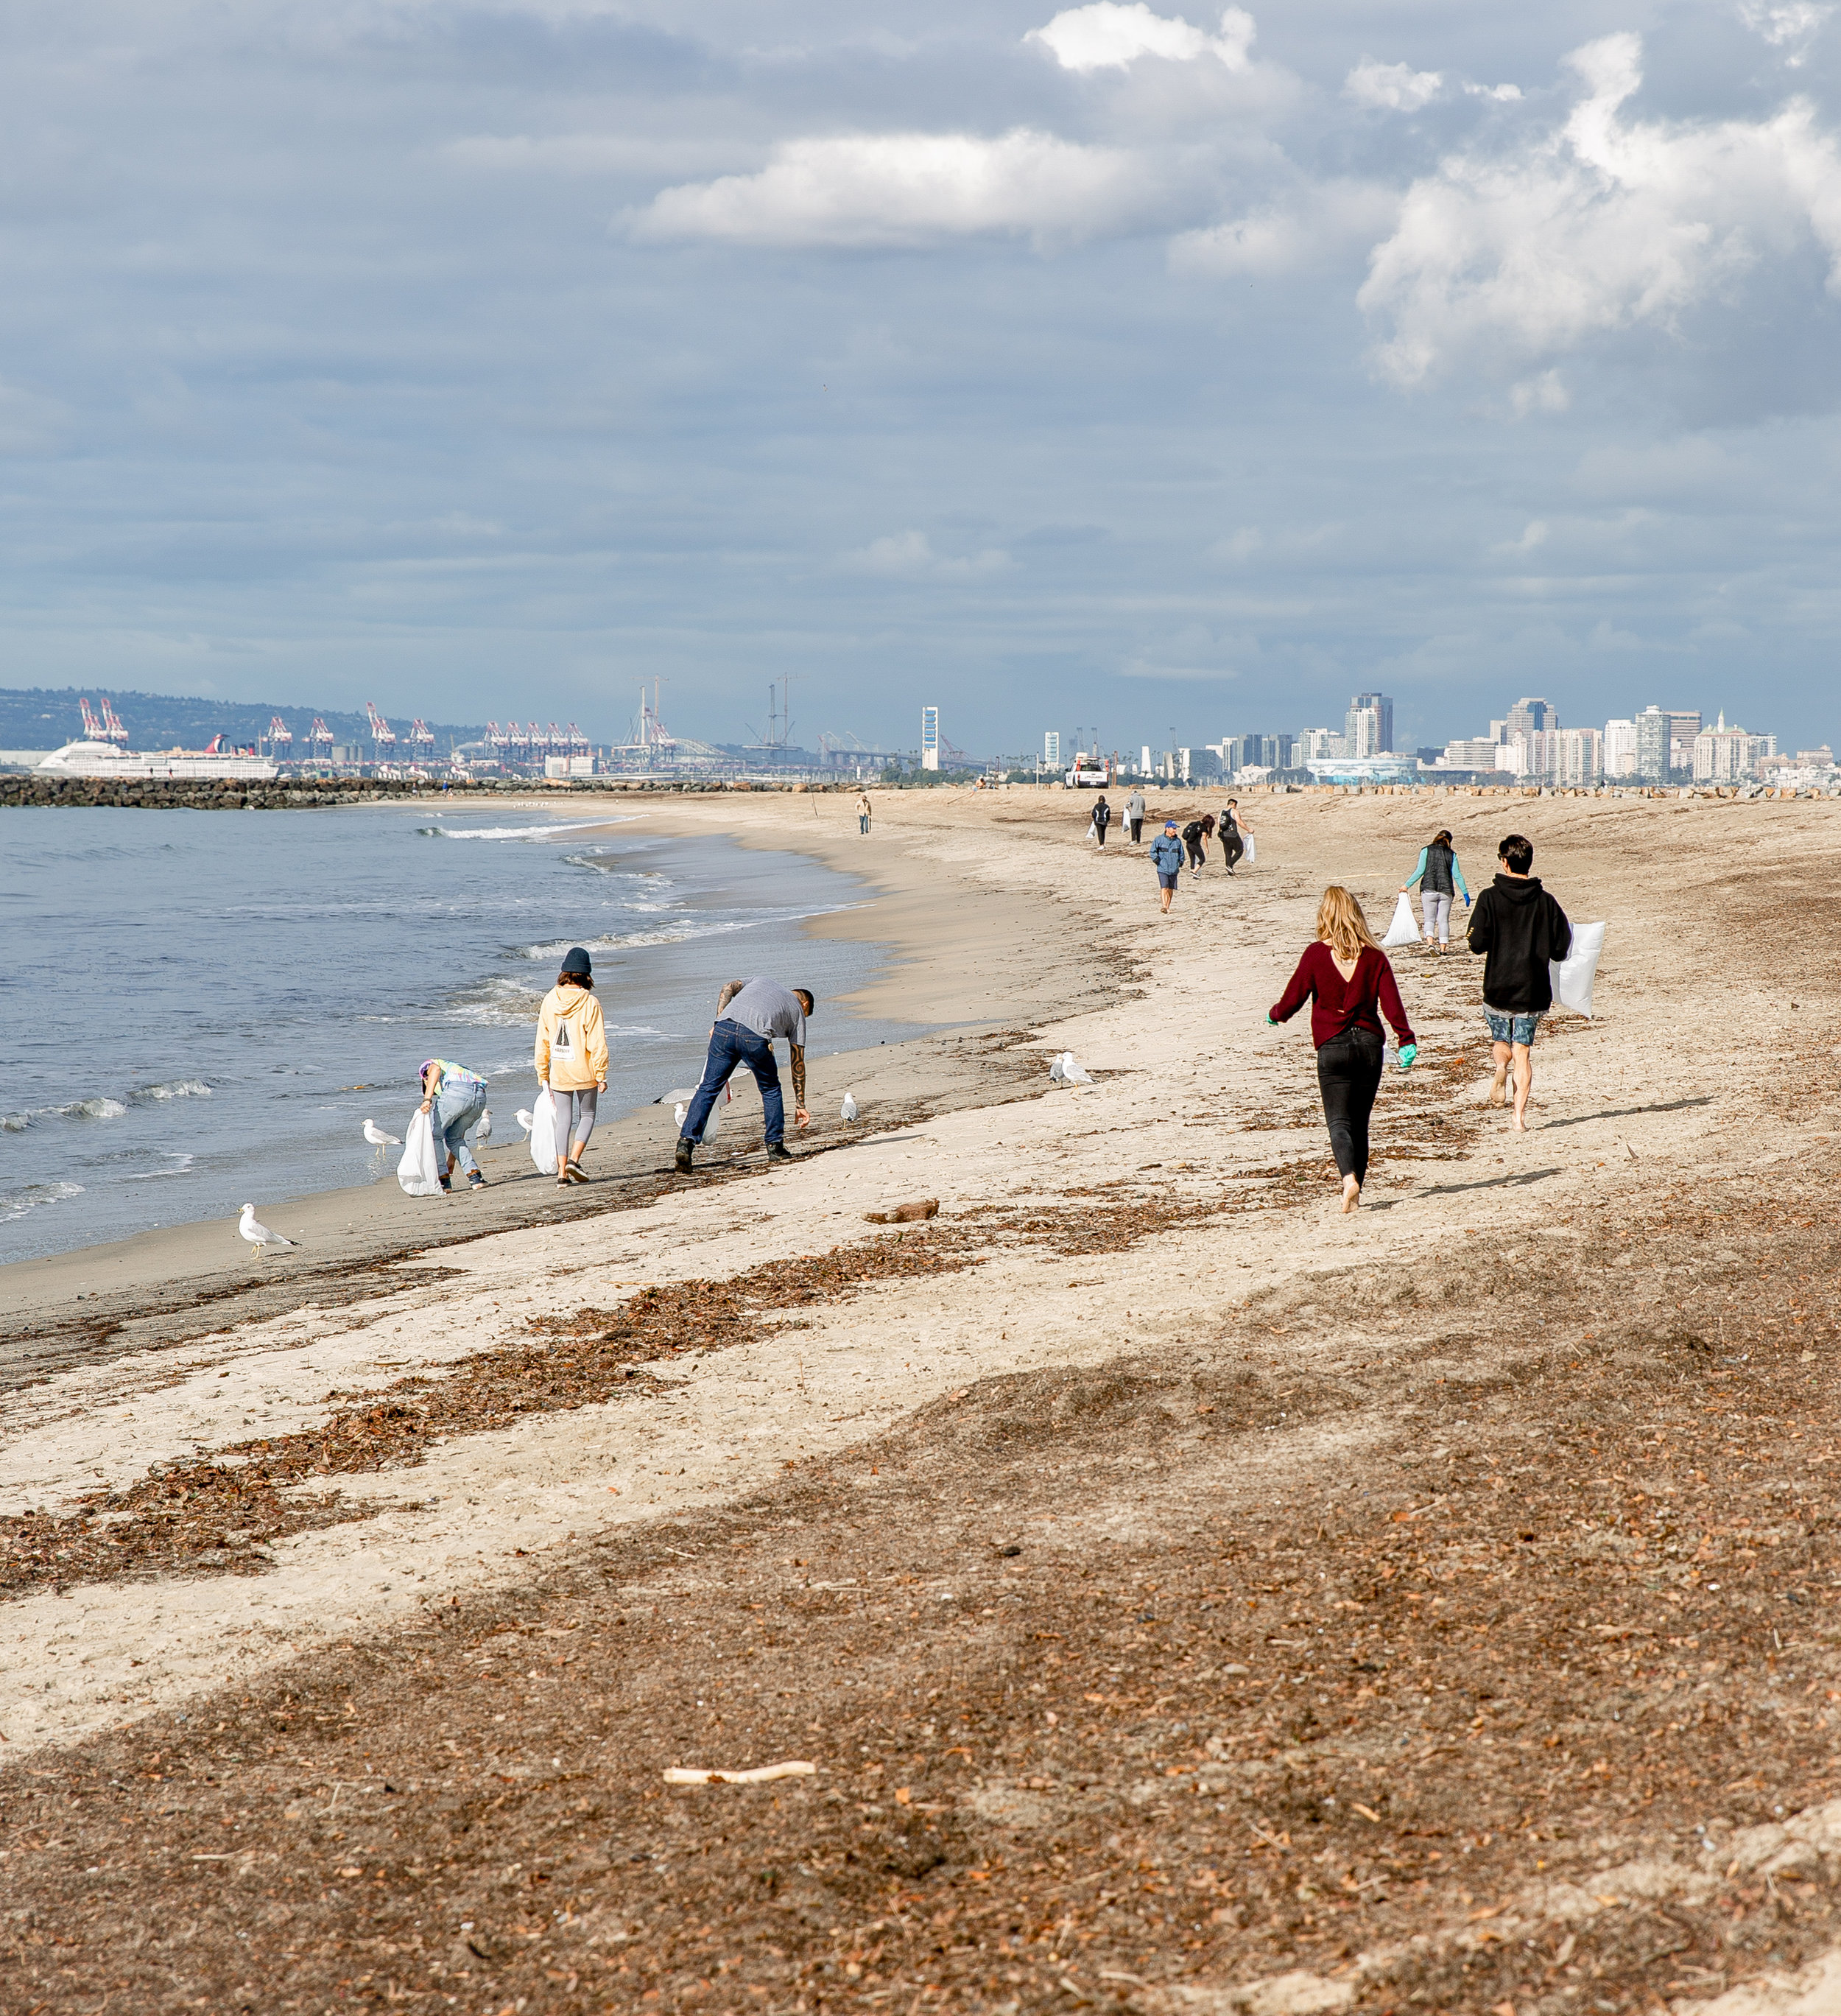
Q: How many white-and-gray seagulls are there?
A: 9